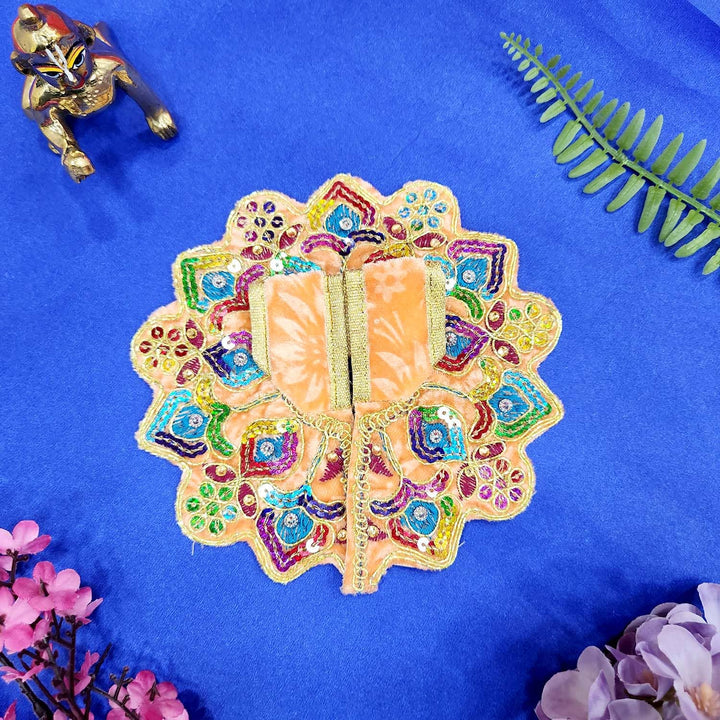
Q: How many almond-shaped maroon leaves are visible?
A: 12